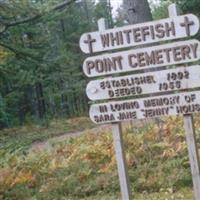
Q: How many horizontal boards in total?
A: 4